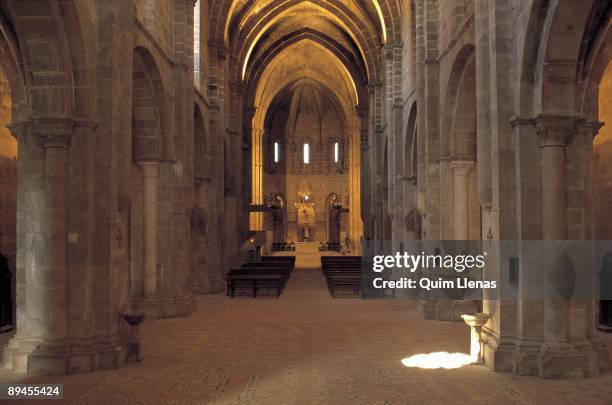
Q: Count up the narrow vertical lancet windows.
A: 3